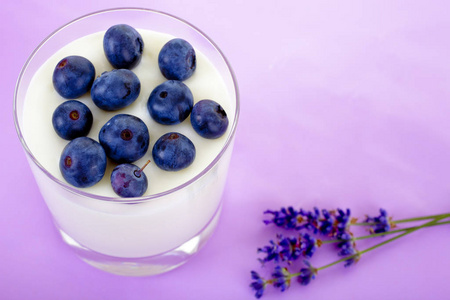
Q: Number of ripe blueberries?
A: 11